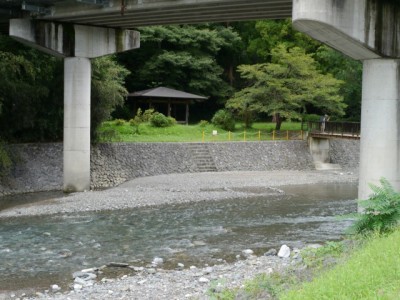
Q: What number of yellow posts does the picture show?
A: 7